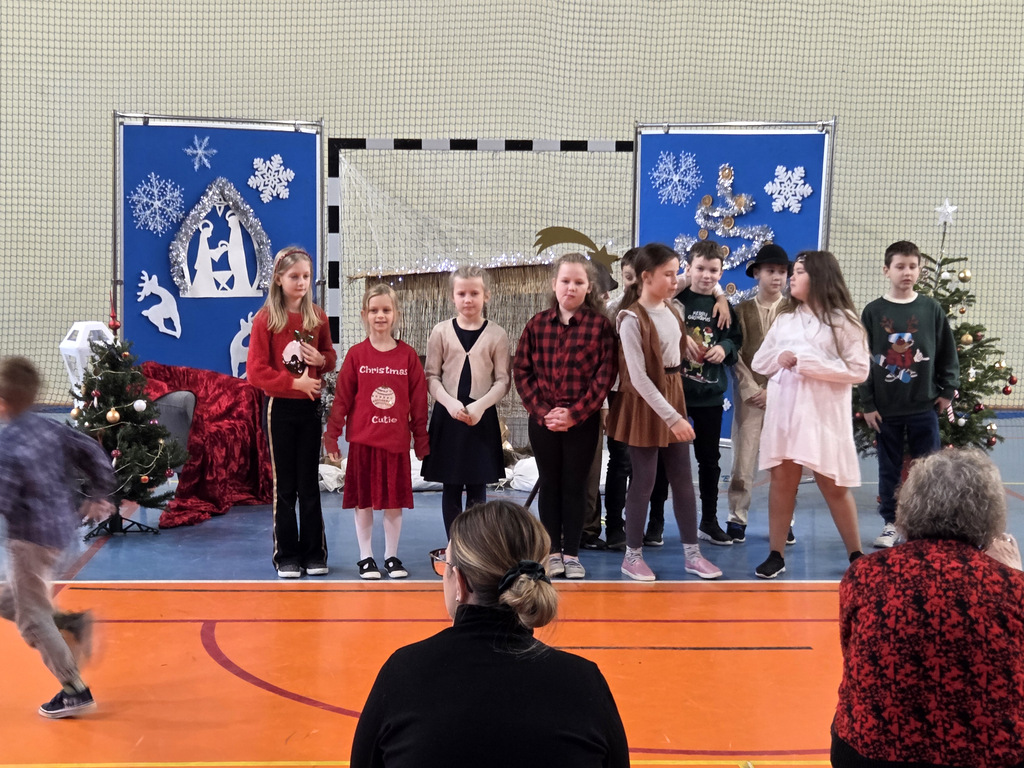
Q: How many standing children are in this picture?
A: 11